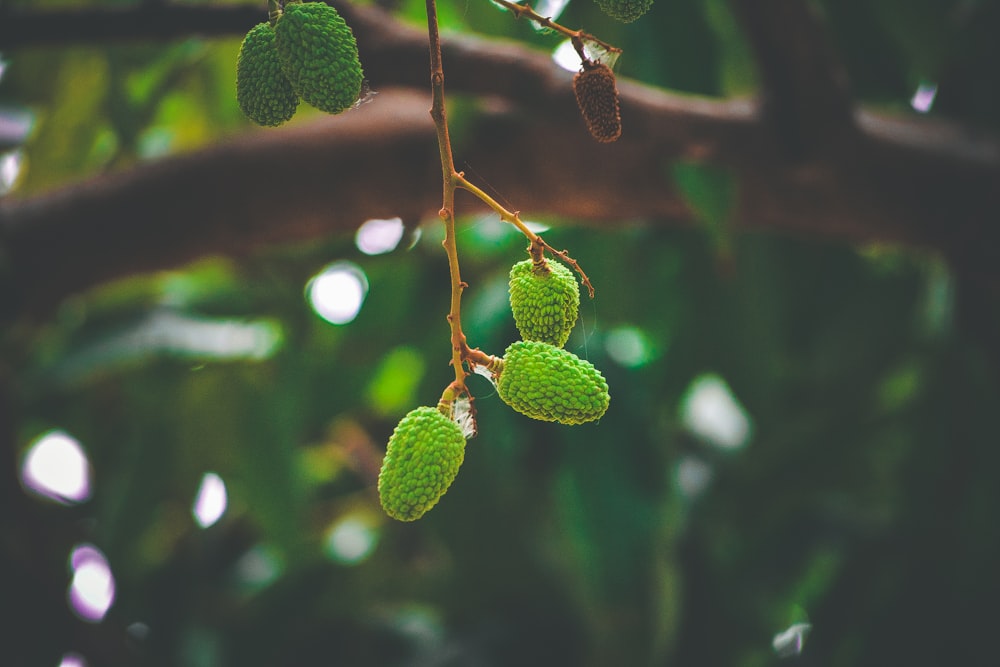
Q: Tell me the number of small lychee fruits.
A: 7